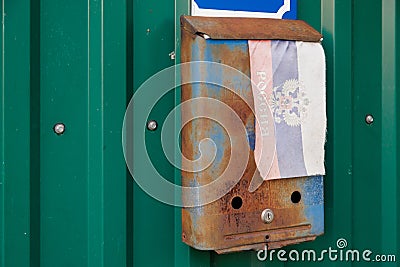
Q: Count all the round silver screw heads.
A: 3